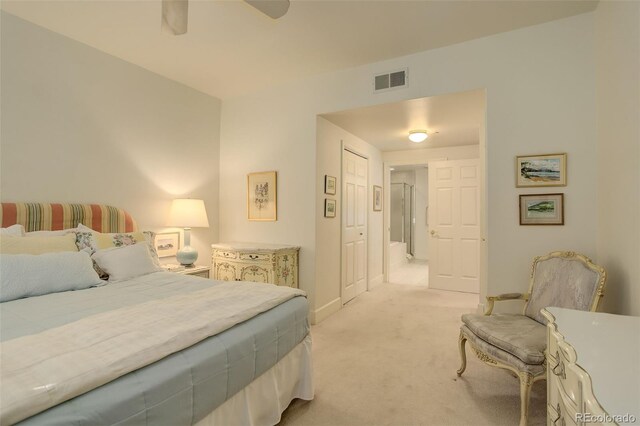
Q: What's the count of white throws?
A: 1